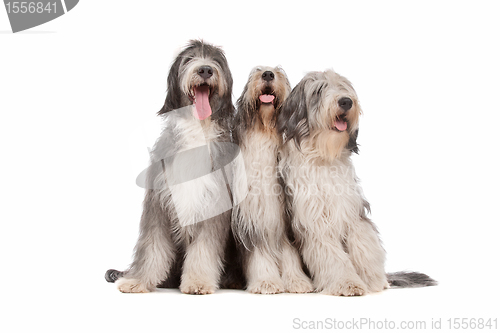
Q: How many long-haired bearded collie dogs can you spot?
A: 3